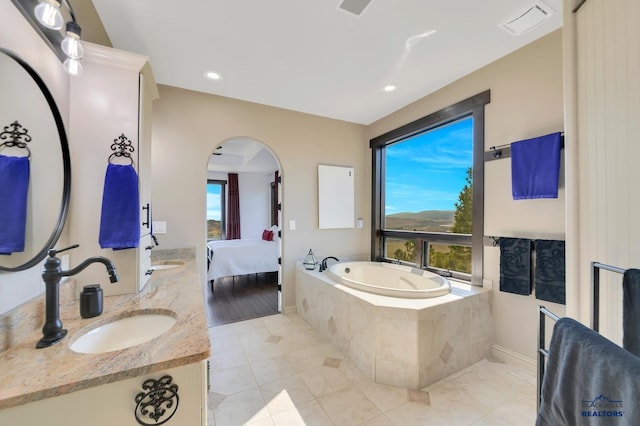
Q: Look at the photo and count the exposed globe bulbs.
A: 3